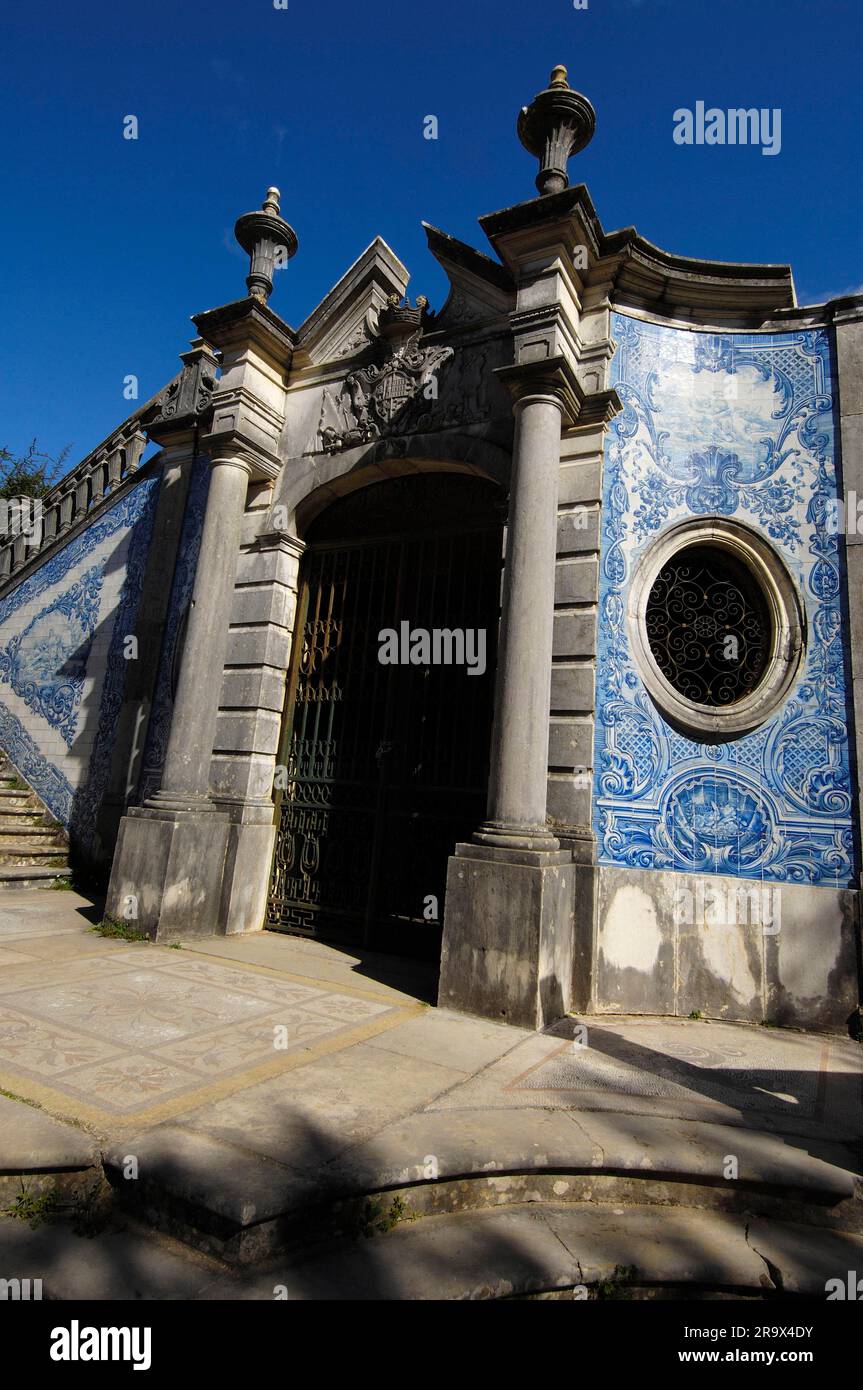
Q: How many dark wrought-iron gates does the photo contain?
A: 1